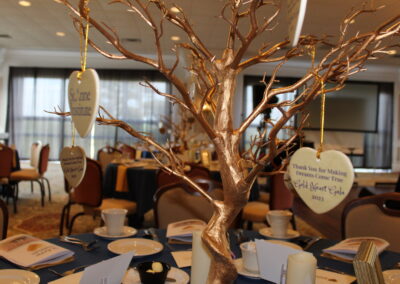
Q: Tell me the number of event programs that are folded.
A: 3